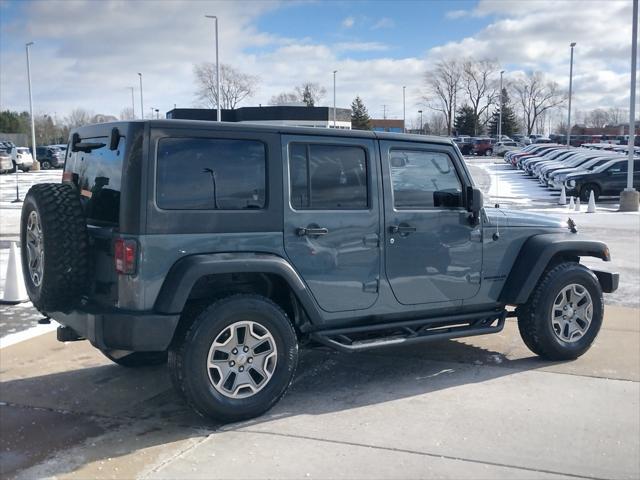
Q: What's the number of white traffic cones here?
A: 5